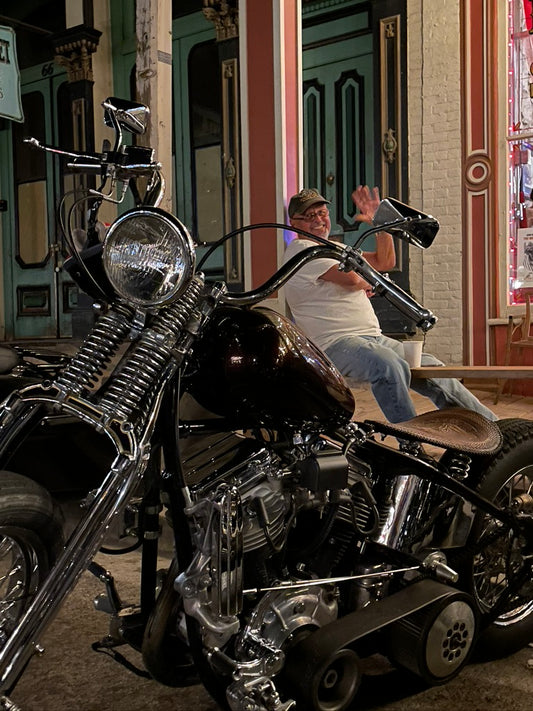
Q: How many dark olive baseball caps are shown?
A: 1